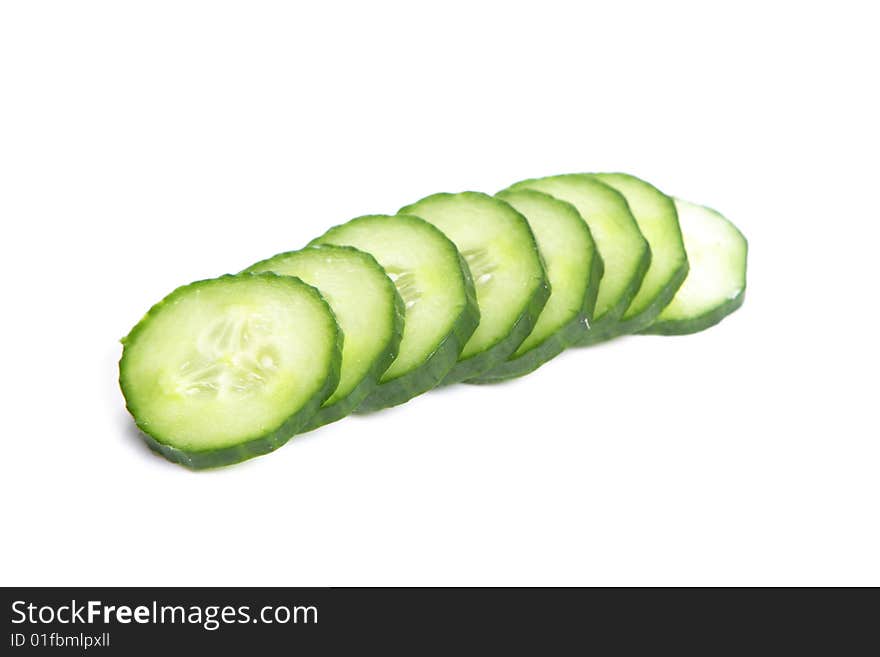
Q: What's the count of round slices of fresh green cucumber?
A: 8